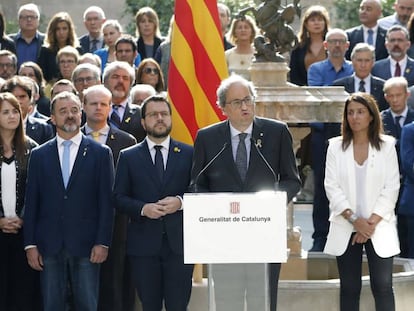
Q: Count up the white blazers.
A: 1